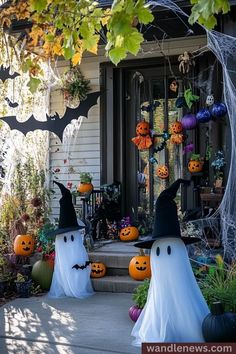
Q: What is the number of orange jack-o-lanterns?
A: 8